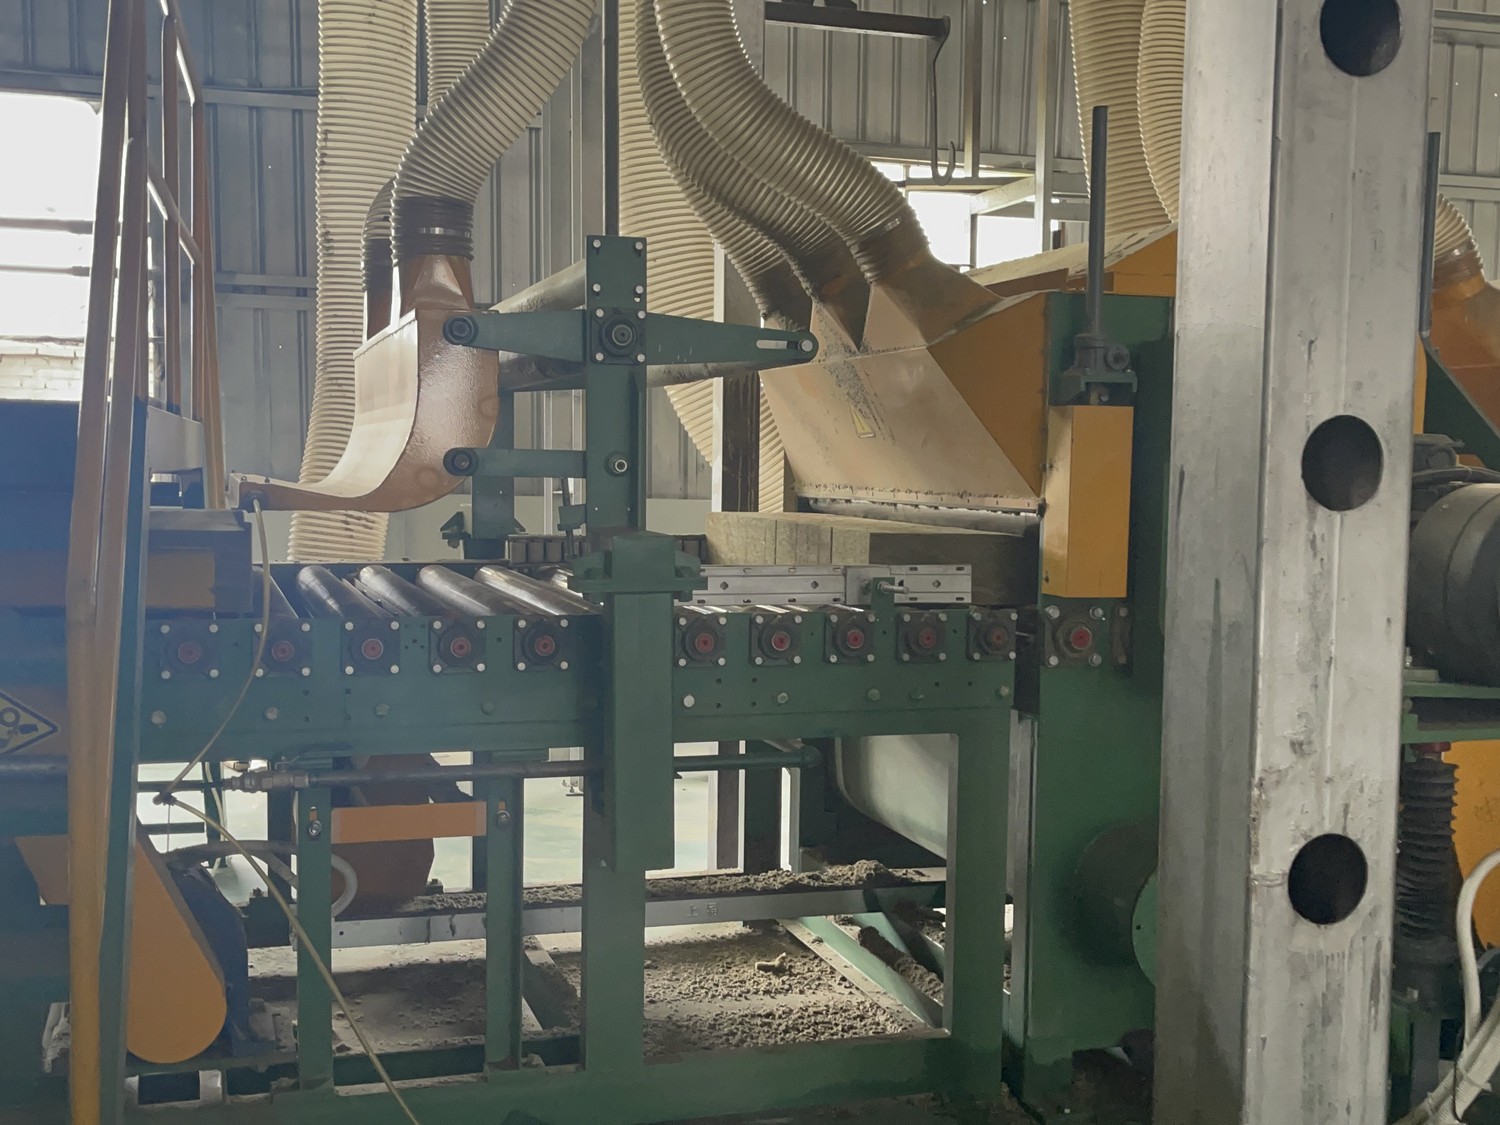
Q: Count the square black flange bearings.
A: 12